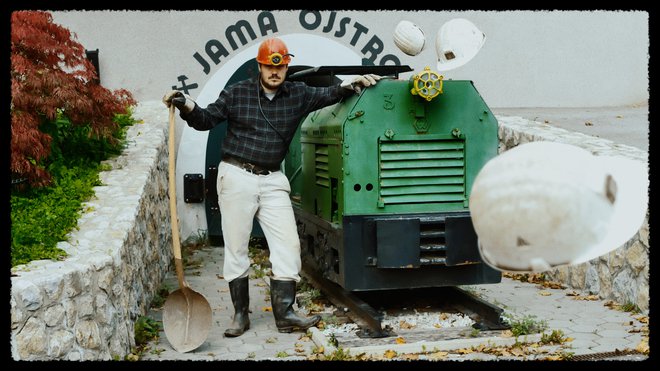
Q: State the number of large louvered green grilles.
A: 1